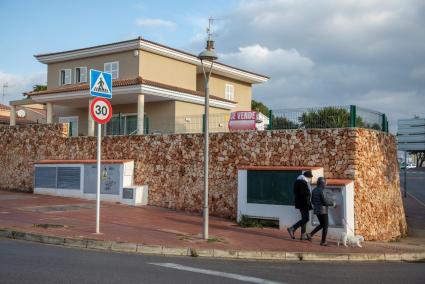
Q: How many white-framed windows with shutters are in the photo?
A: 4